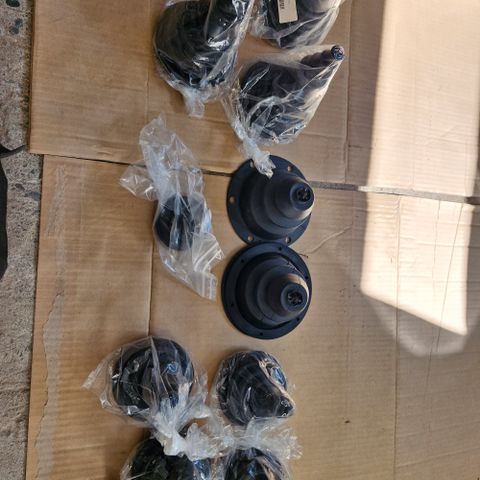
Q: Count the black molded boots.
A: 10